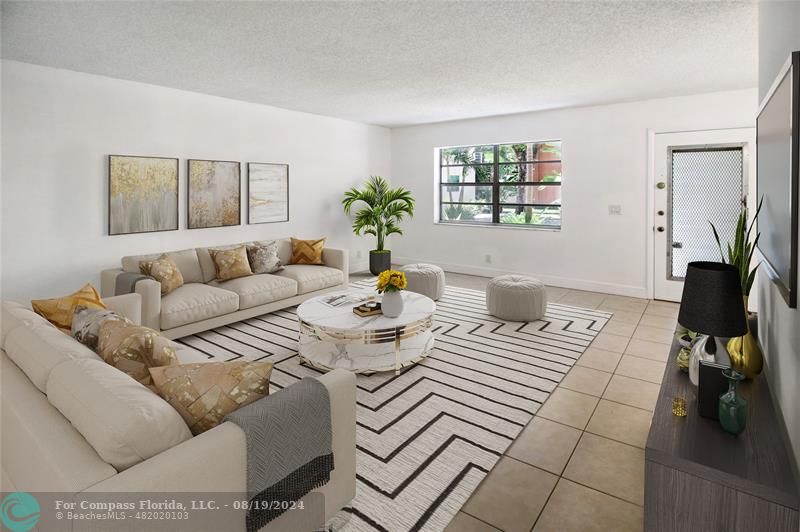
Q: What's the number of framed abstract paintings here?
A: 3